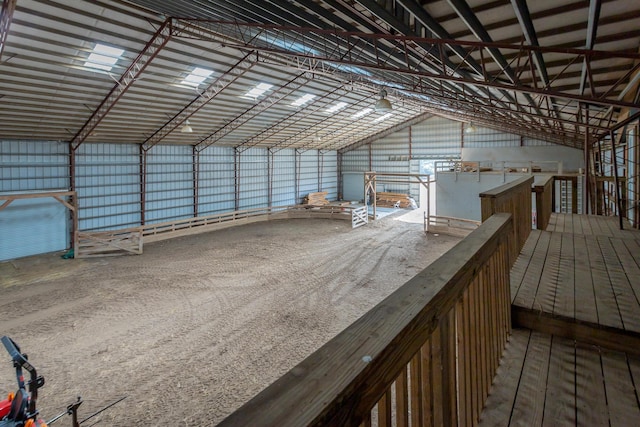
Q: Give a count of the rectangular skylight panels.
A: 7